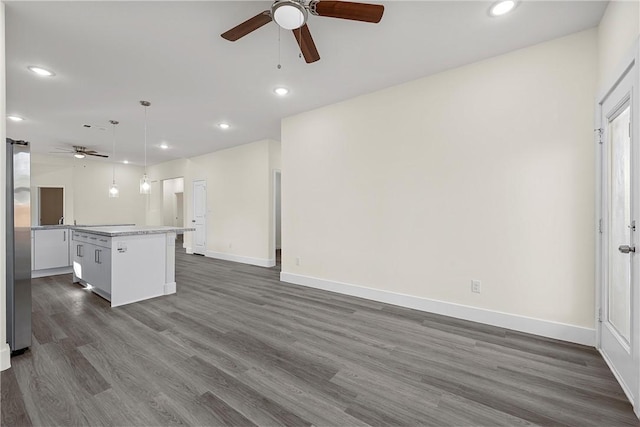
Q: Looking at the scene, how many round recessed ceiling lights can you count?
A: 7